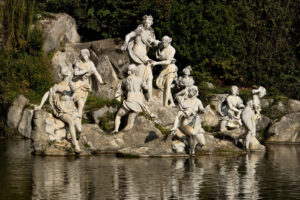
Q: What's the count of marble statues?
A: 9